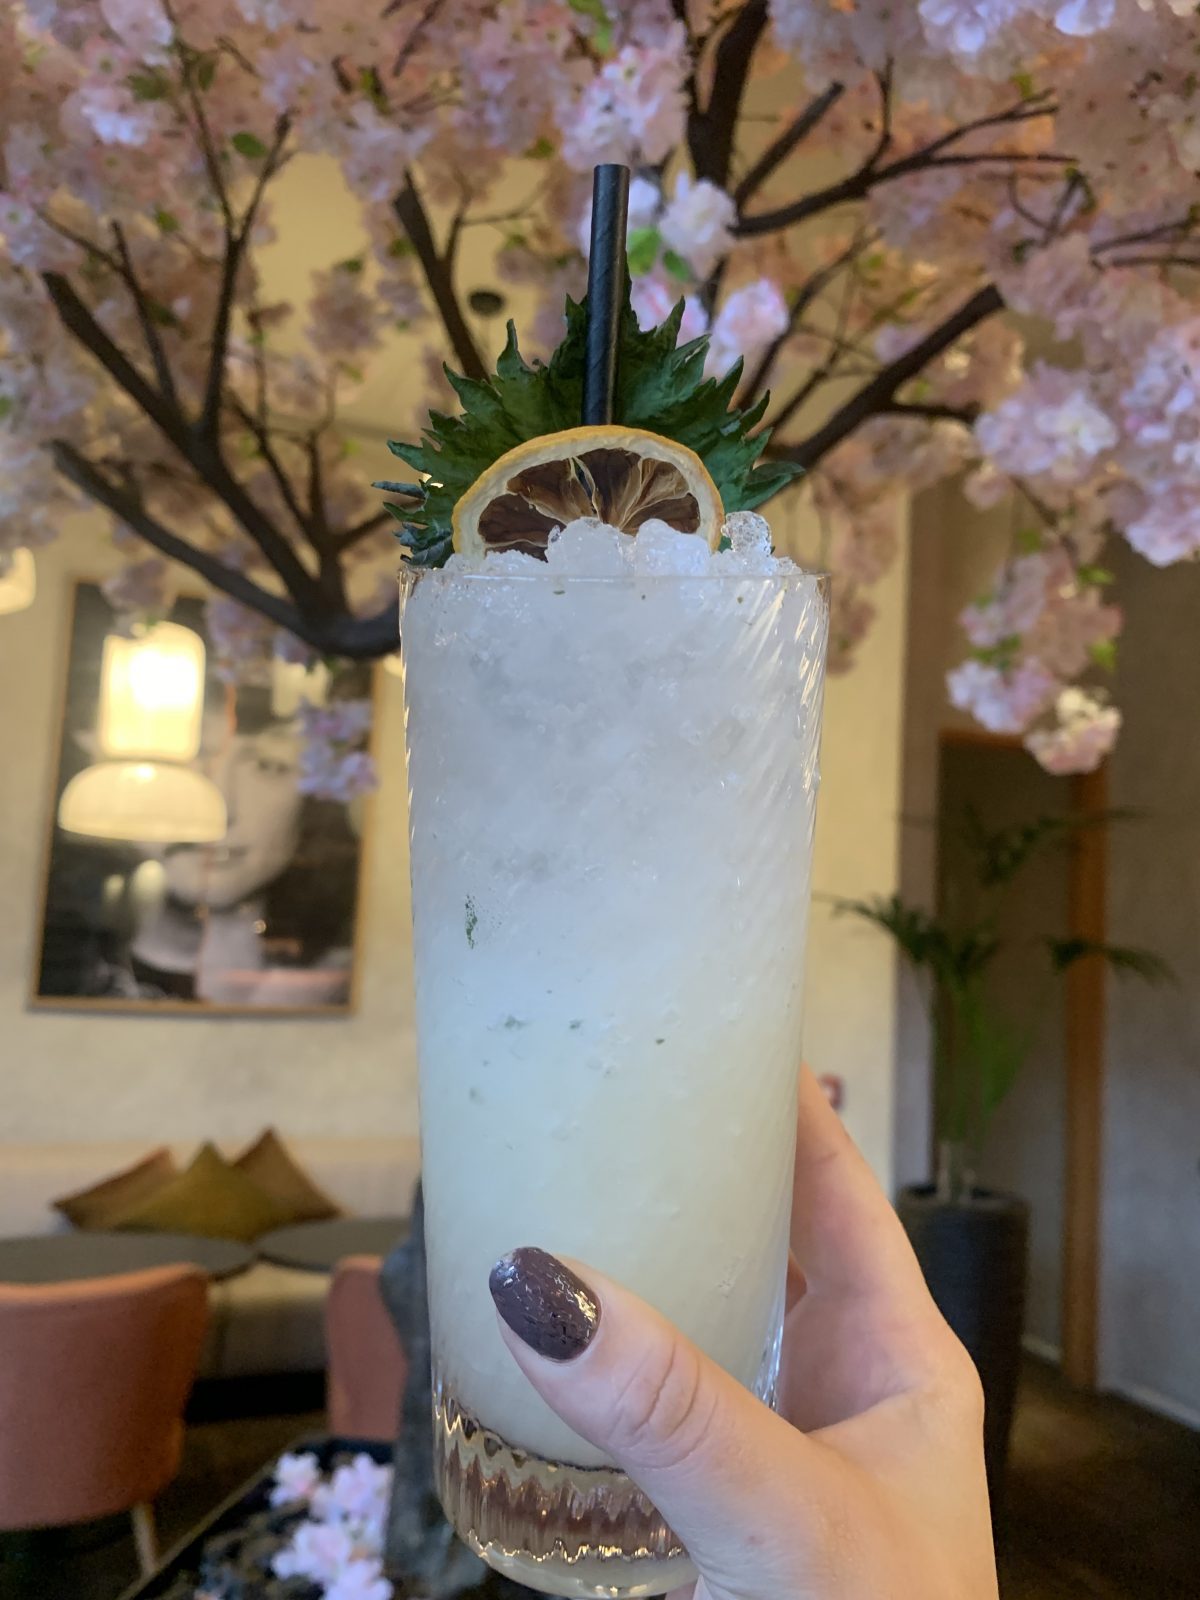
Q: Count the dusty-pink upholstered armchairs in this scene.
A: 2